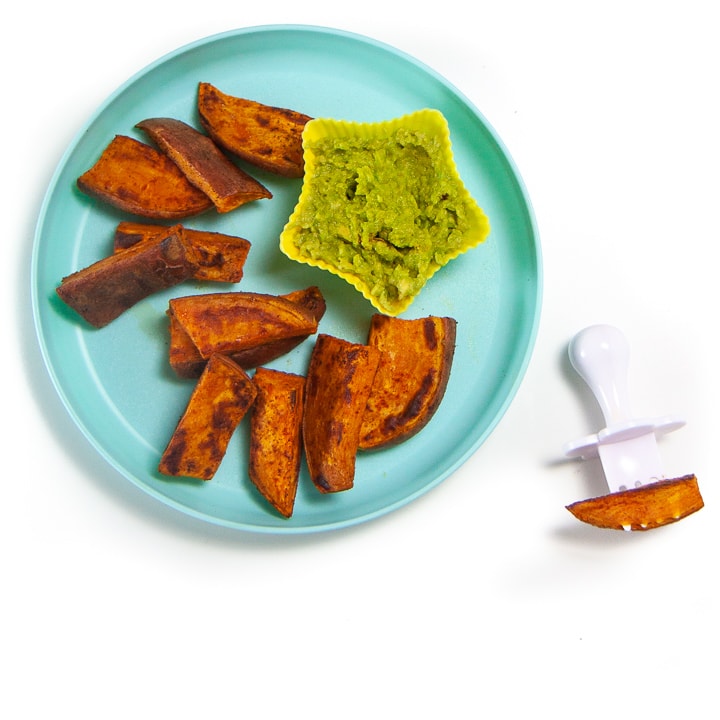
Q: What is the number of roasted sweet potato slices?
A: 12